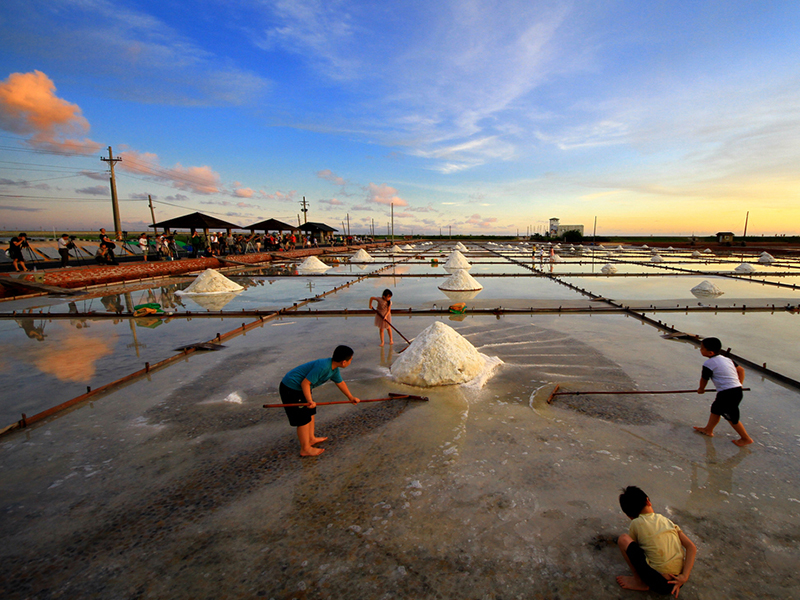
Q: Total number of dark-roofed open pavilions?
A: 3